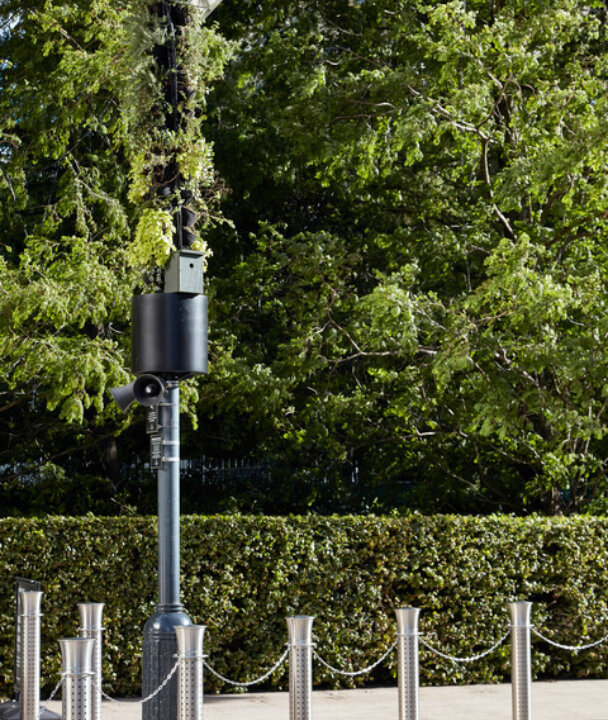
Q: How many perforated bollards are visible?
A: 7